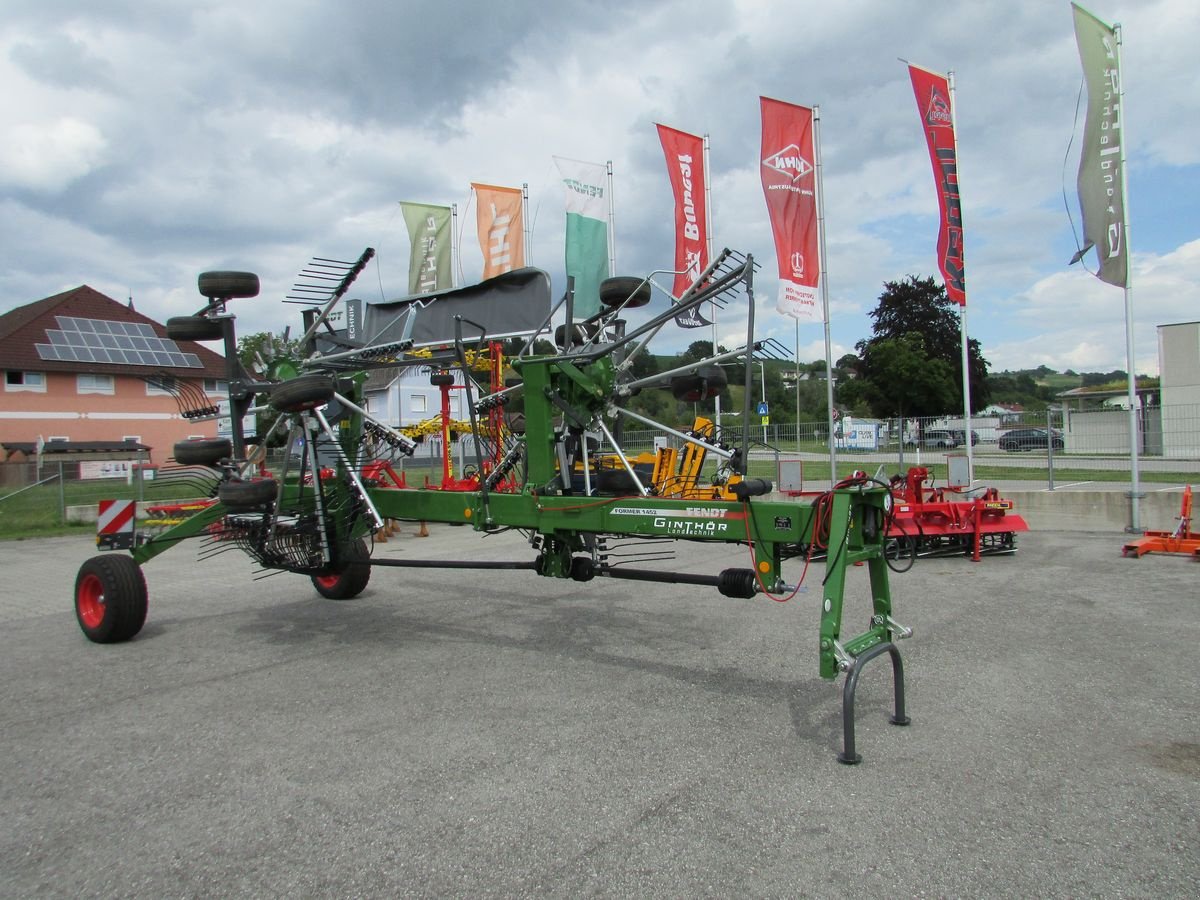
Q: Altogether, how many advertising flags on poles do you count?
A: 7